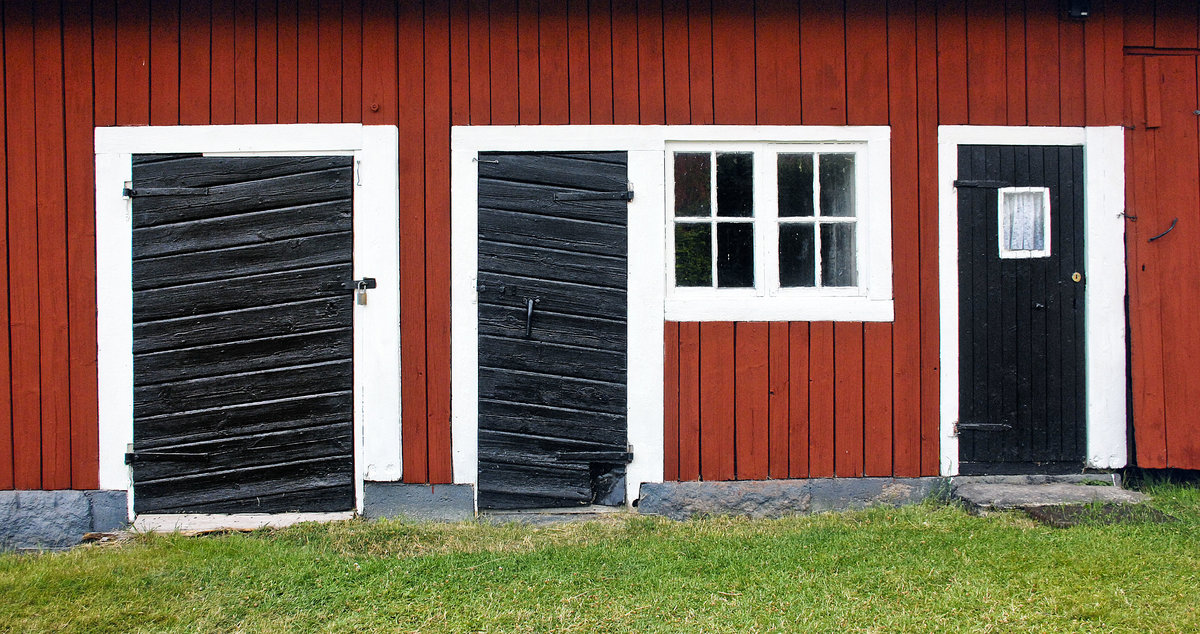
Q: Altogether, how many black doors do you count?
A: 3